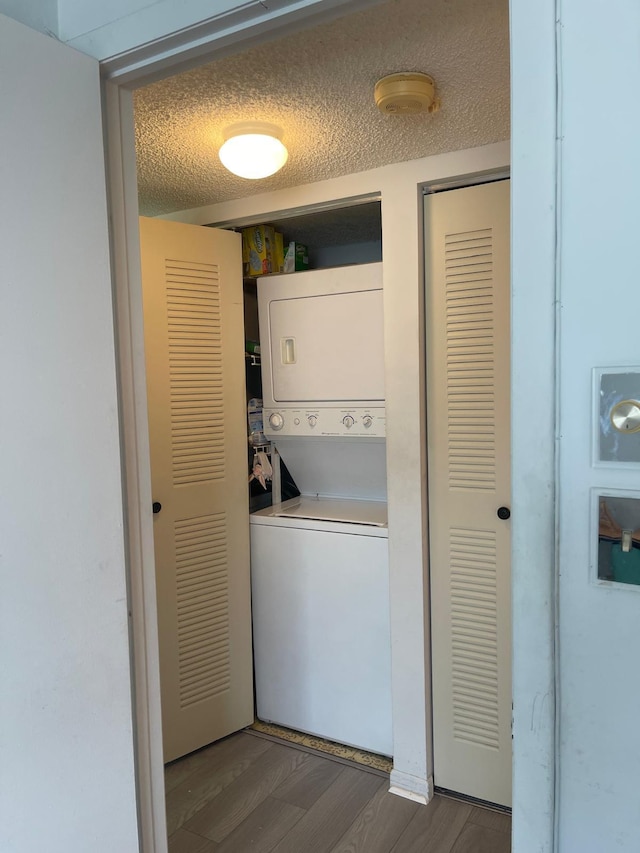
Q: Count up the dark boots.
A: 0